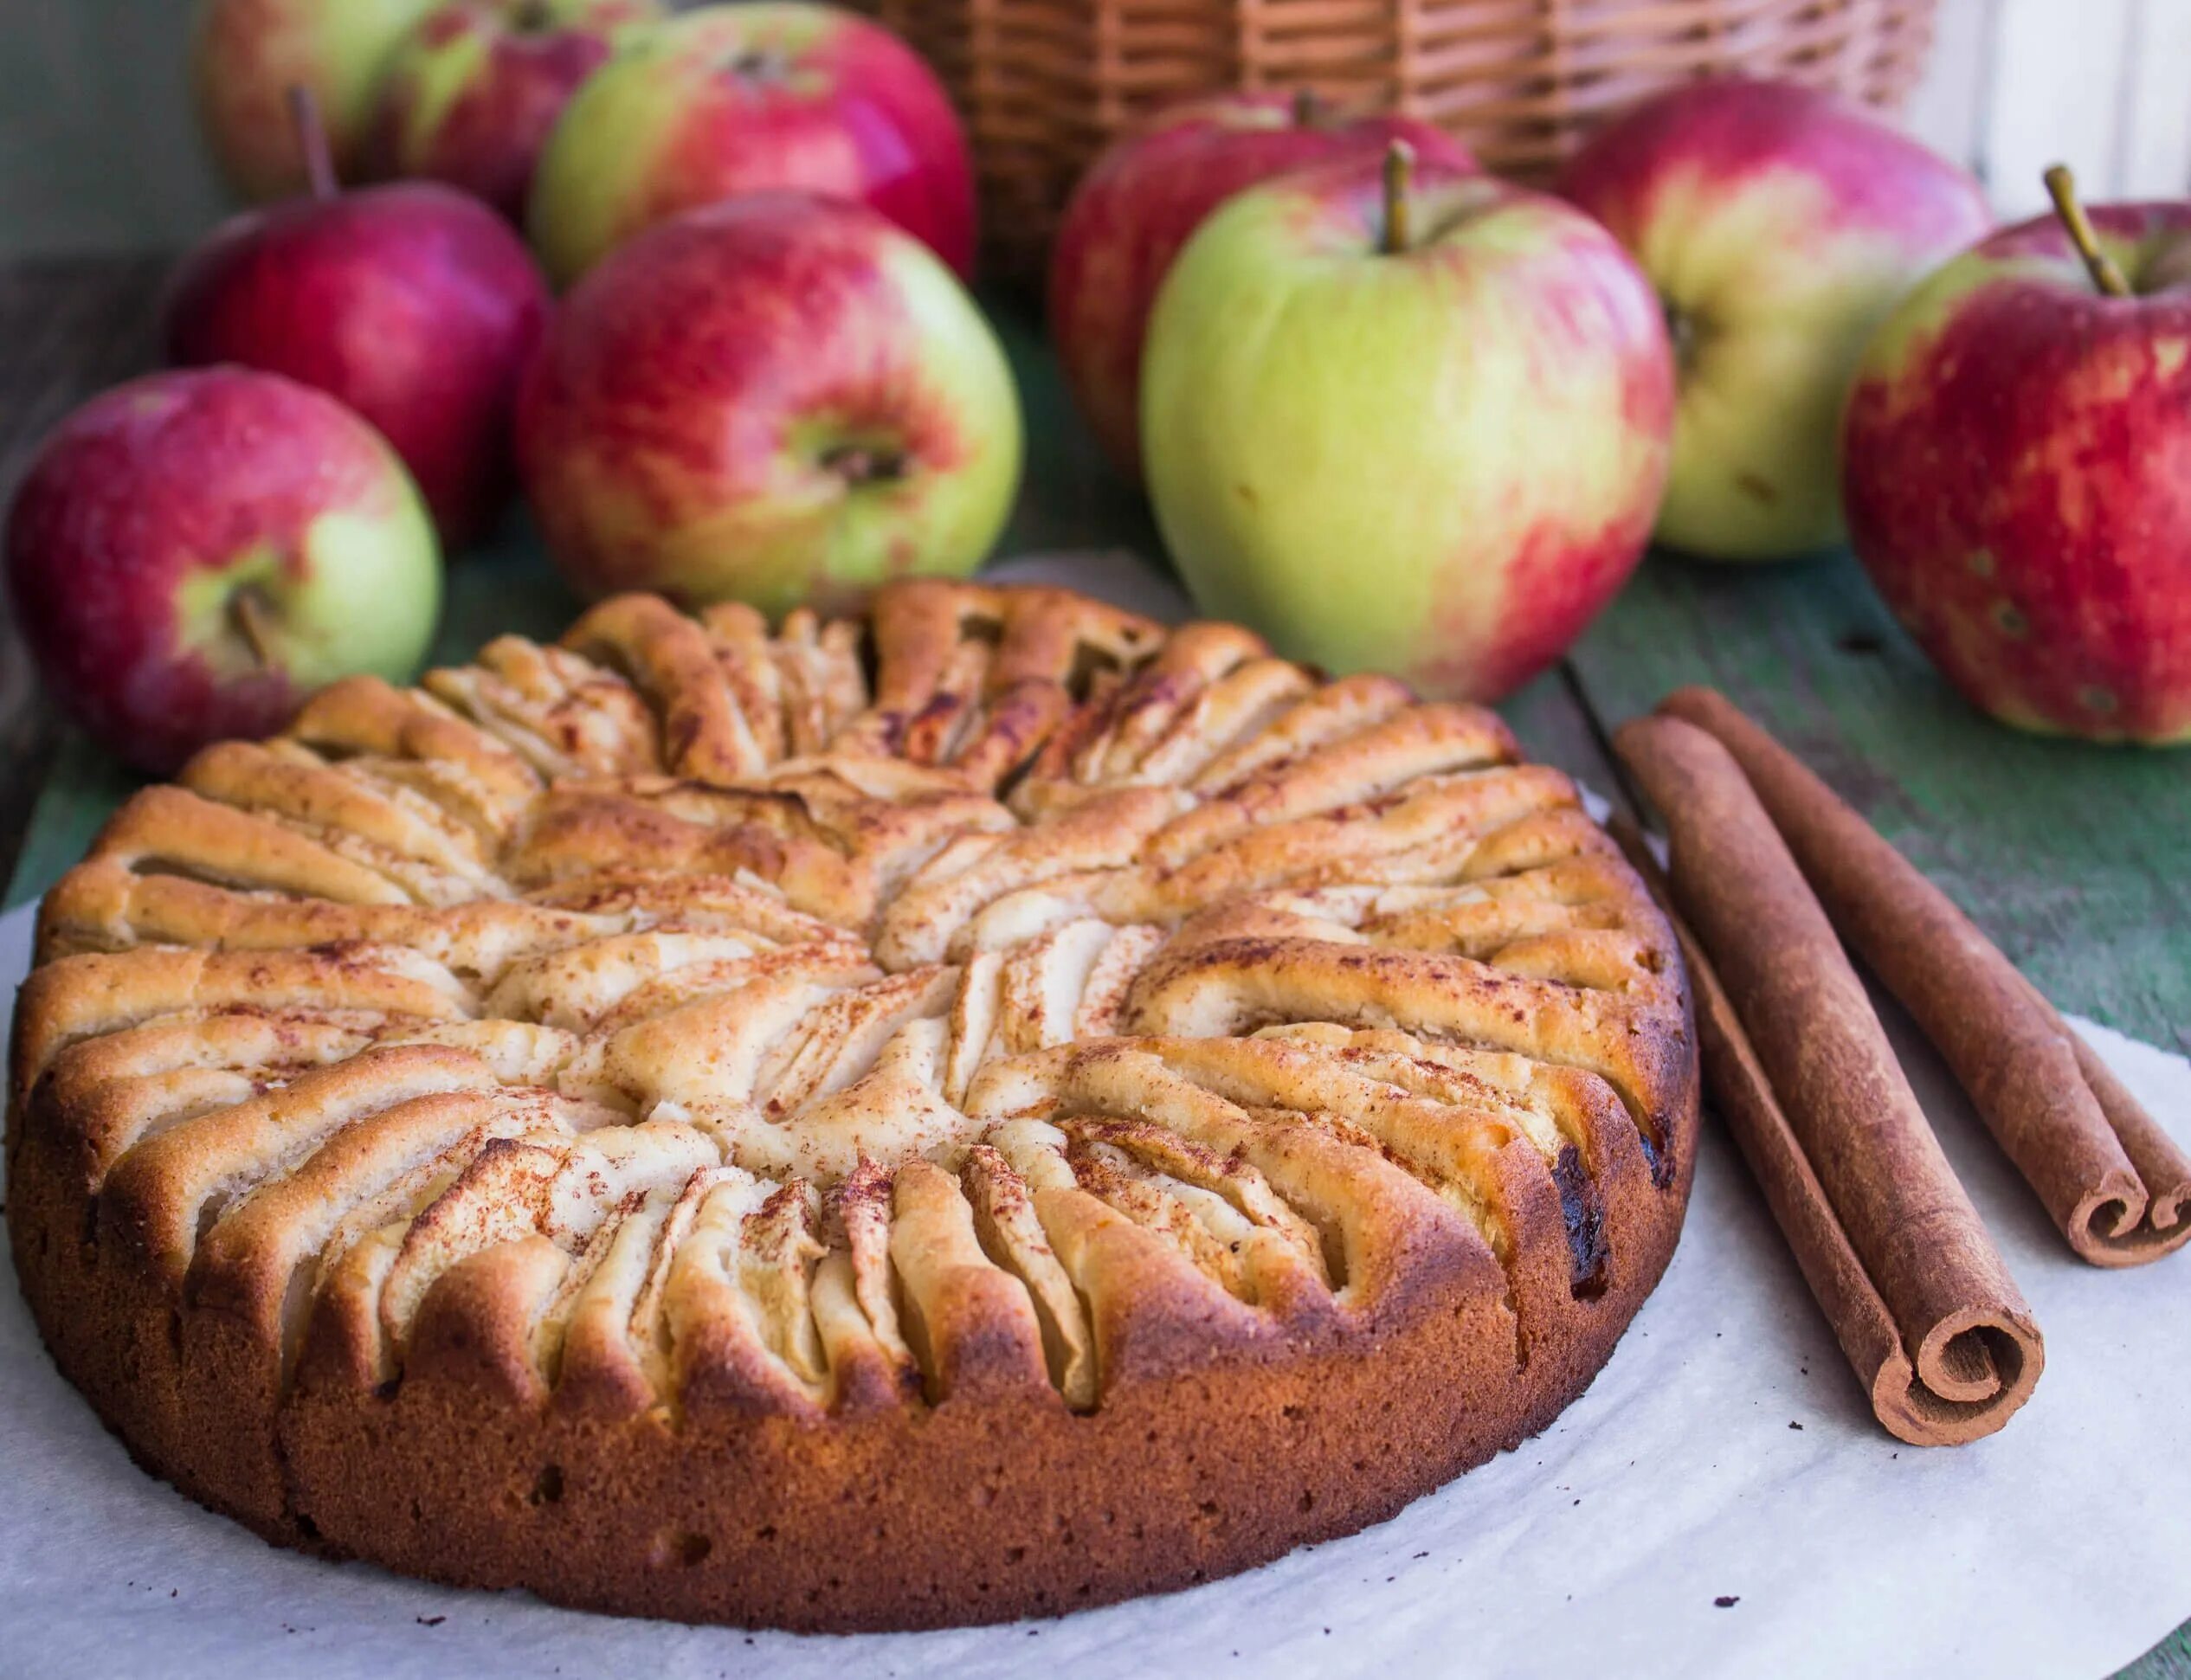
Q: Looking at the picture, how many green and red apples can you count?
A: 10